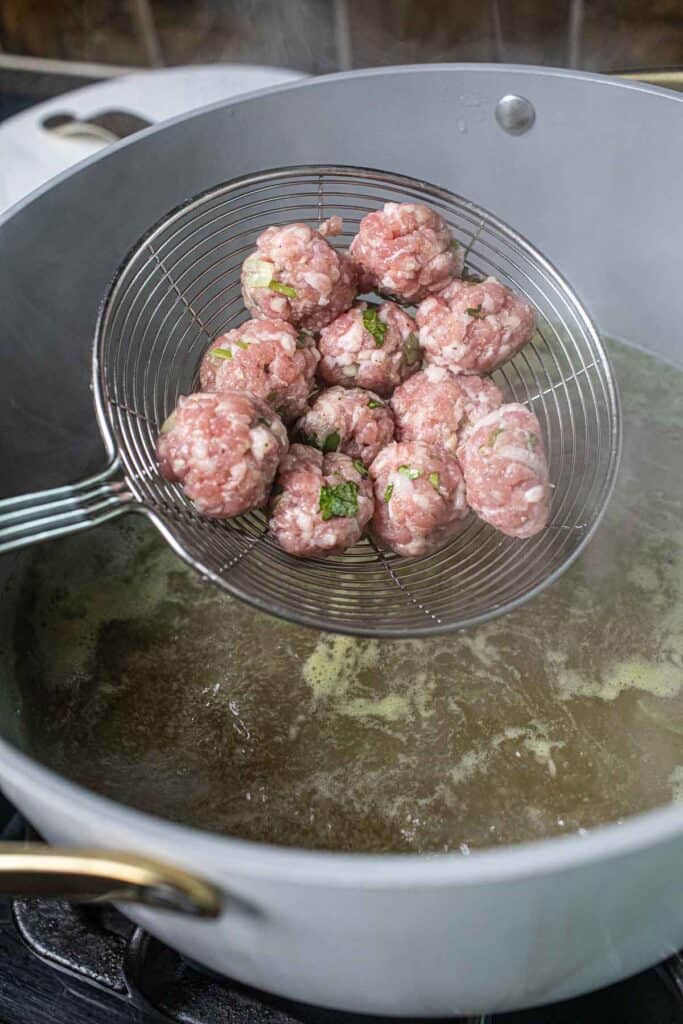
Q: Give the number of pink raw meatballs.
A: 11